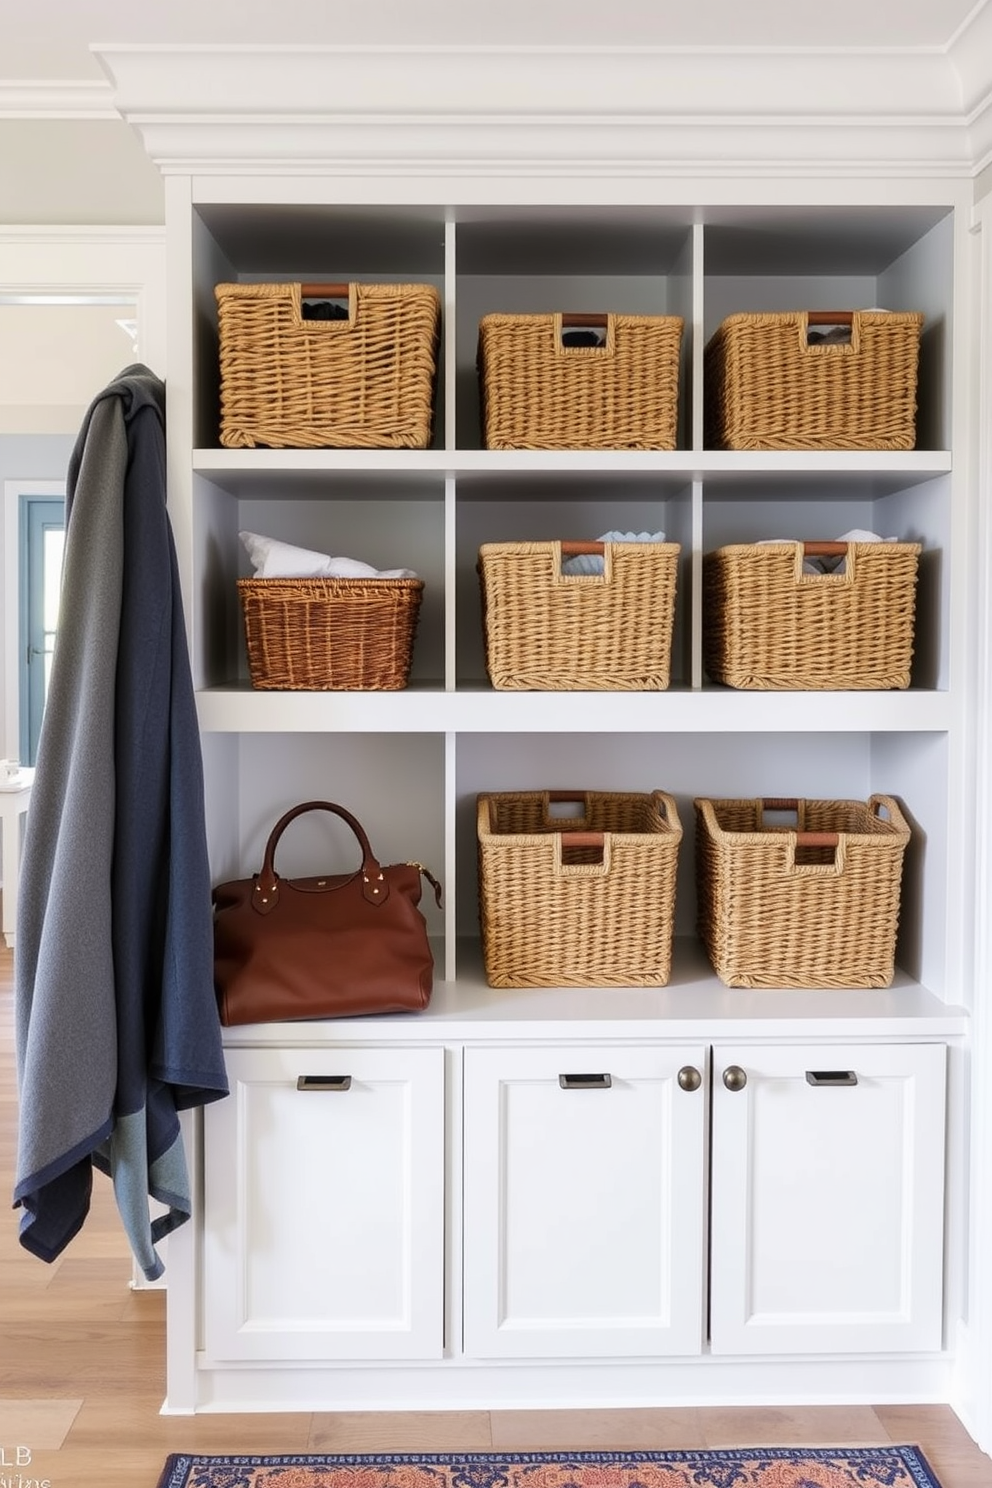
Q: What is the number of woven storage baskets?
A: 8